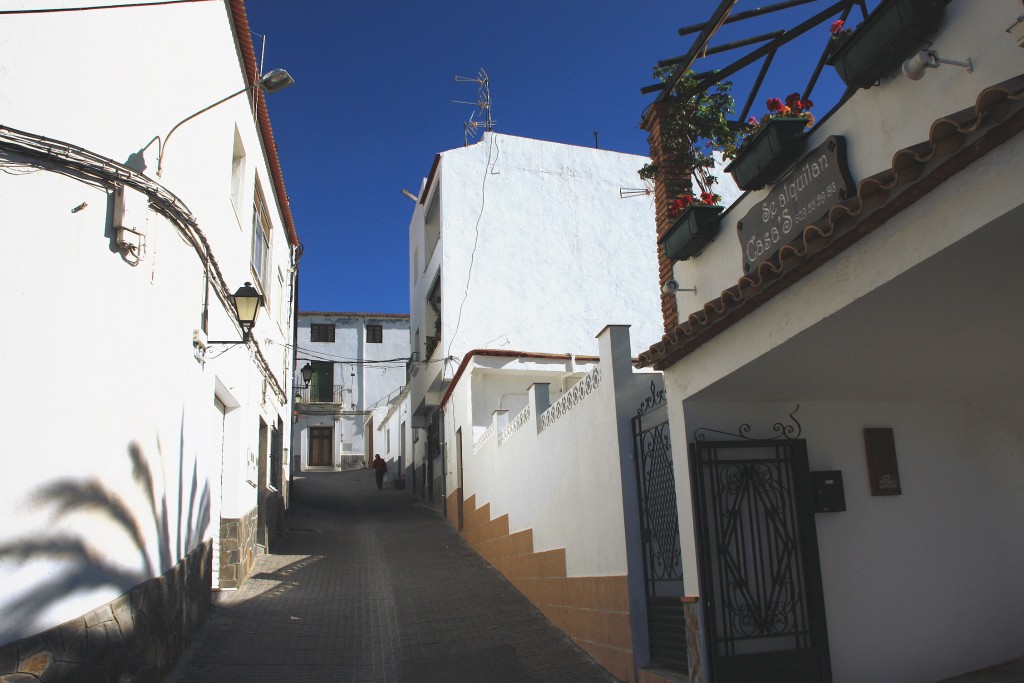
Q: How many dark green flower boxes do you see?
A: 3